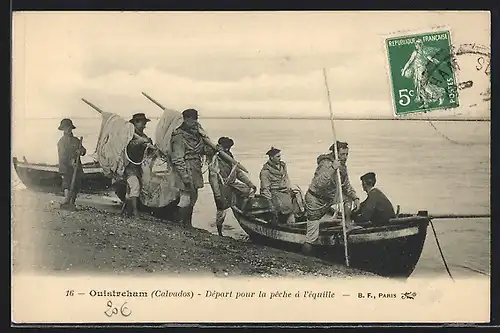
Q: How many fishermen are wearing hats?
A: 7